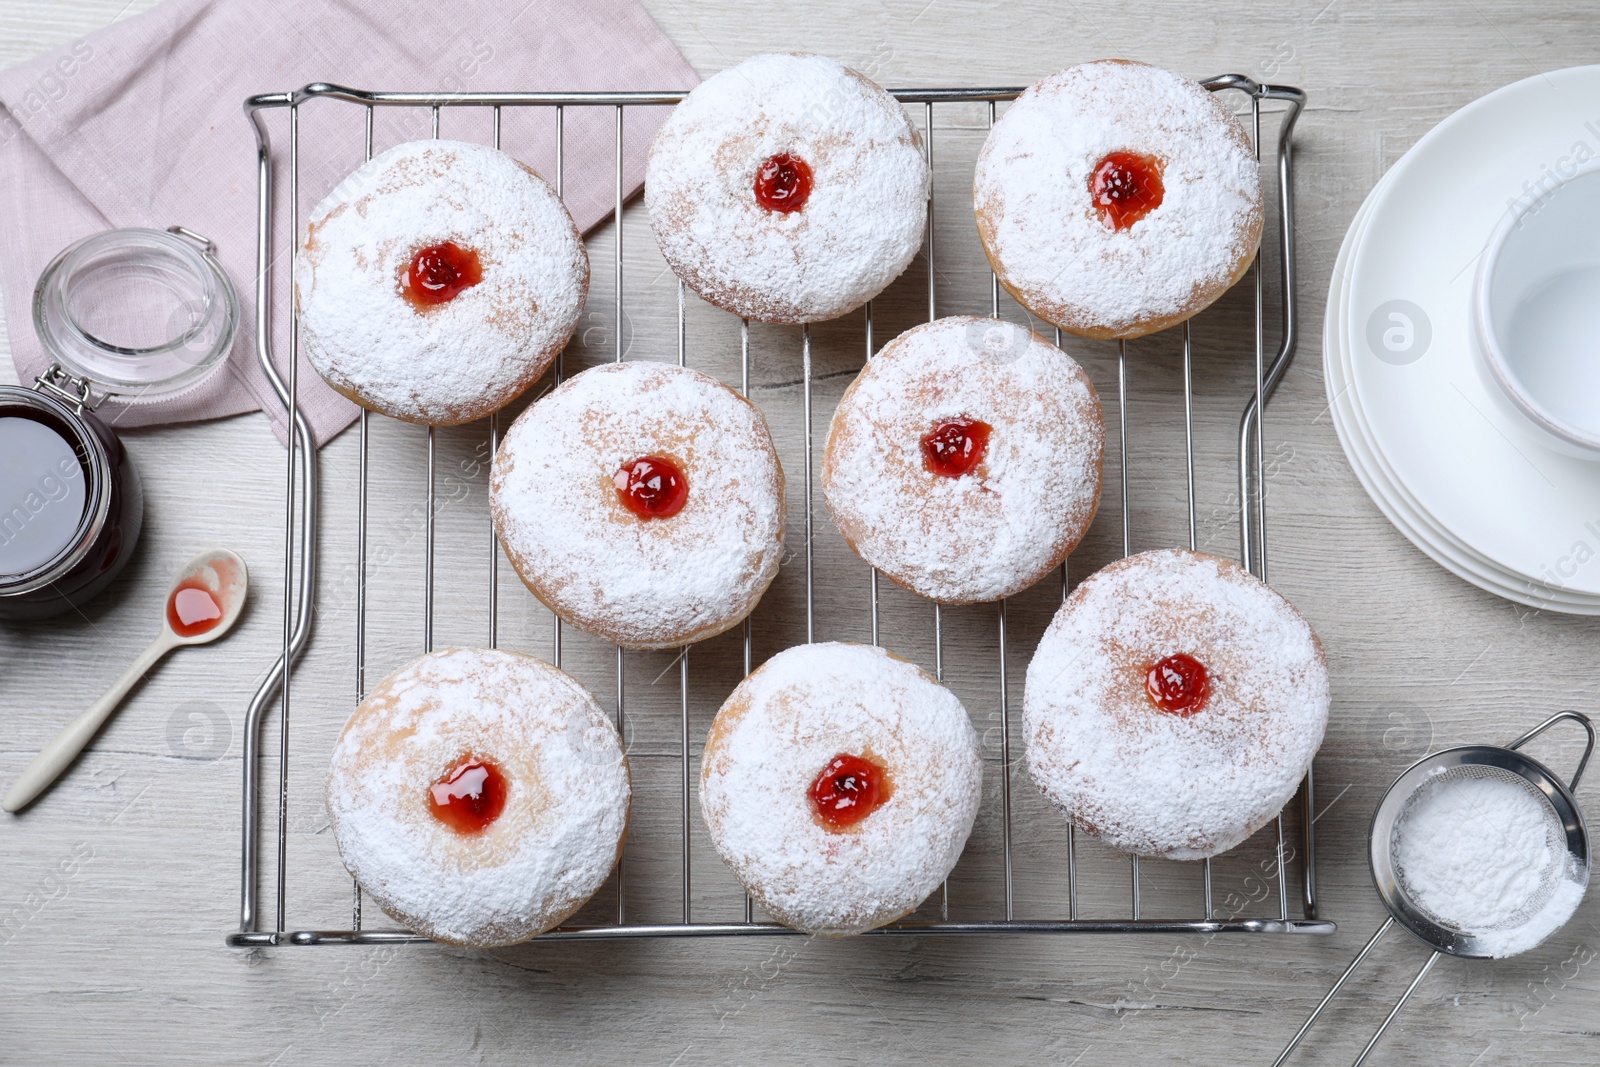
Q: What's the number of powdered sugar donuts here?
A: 8